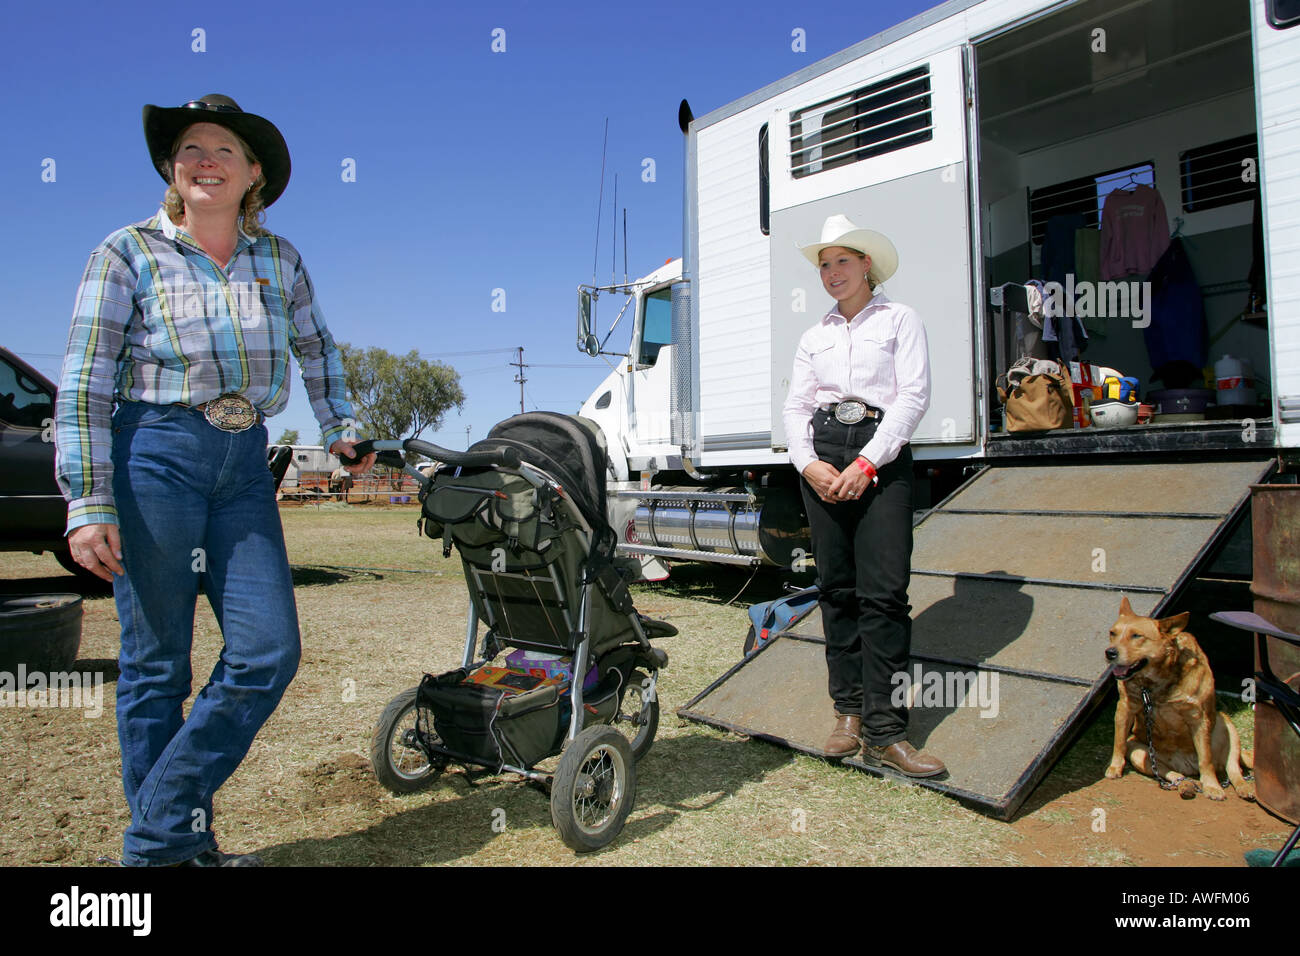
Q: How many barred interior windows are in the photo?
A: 2